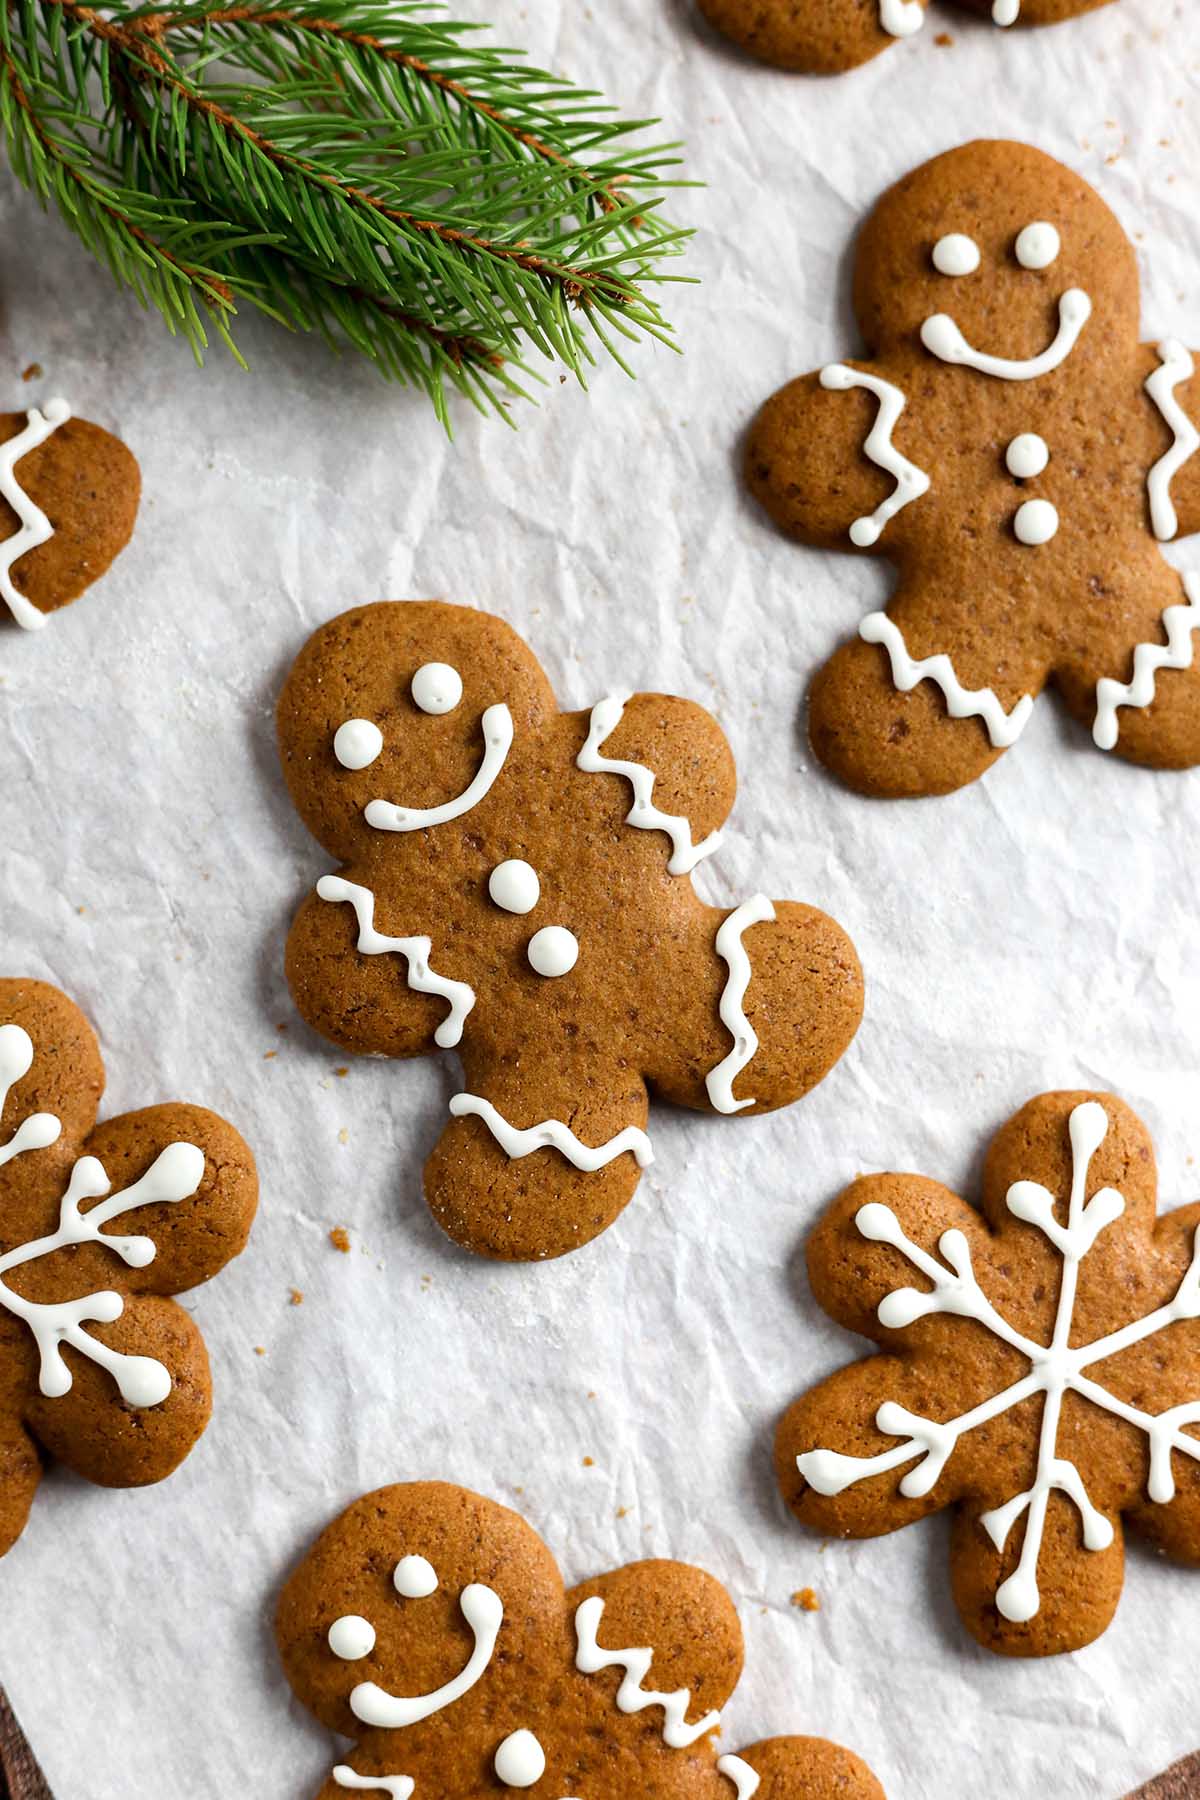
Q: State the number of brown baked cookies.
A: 7